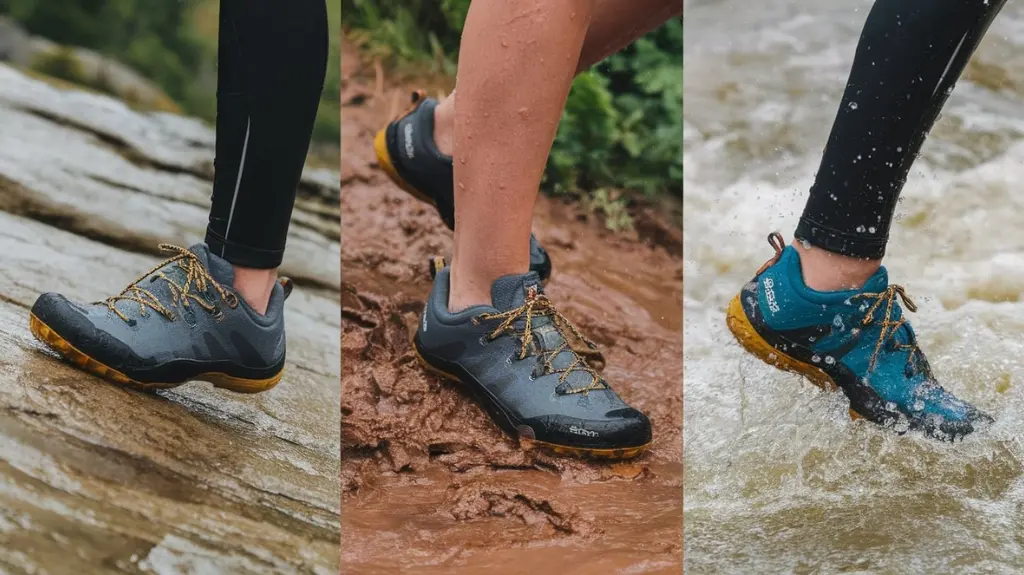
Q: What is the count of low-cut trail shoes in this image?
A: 4